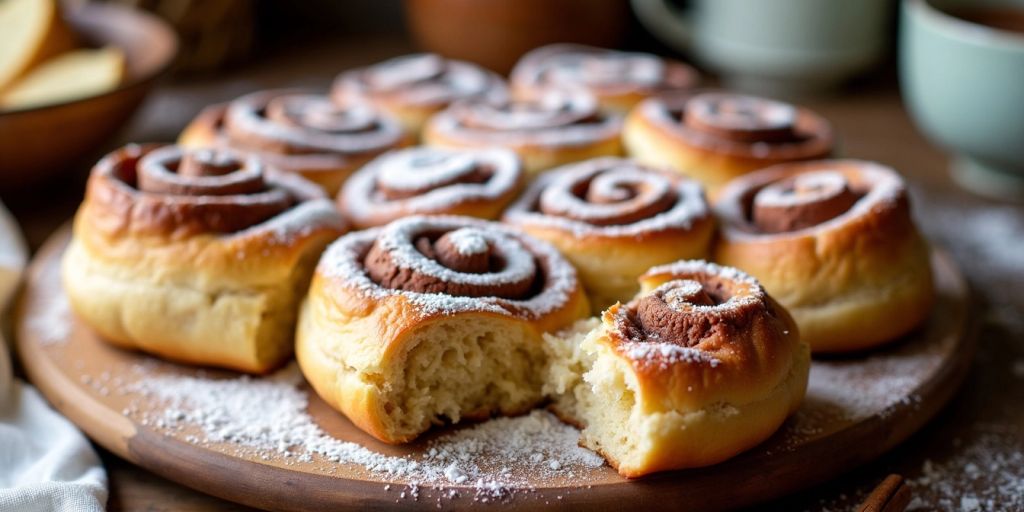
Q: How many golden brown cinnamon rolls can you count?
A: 11